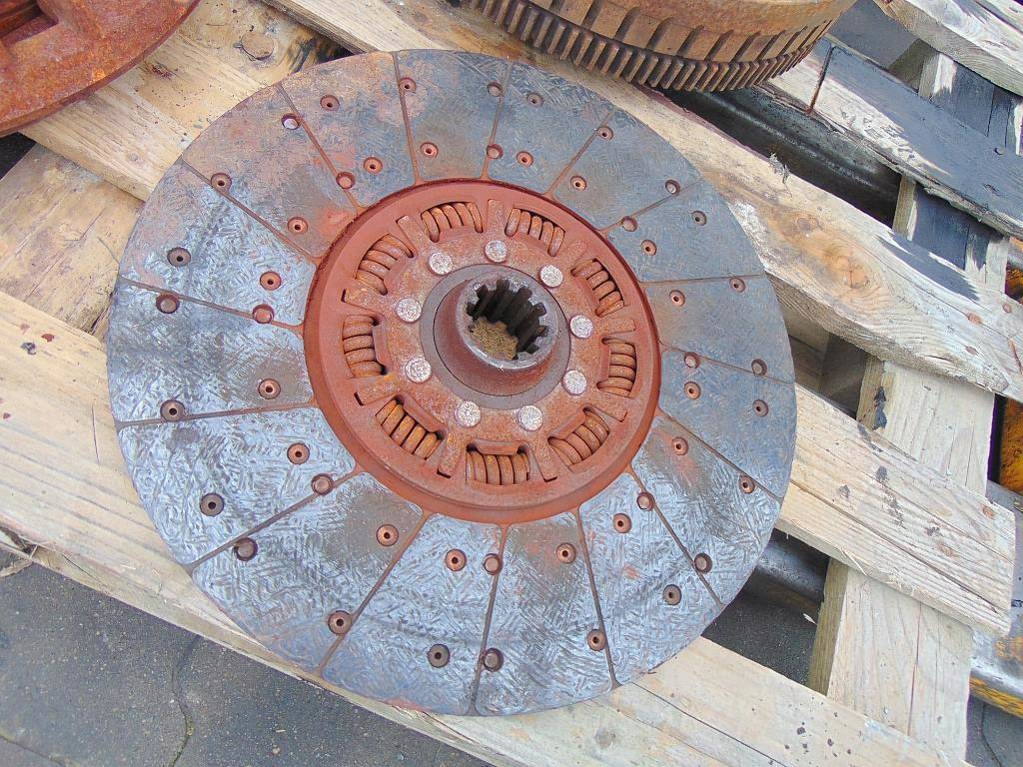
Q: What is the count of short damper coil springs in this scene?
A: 9